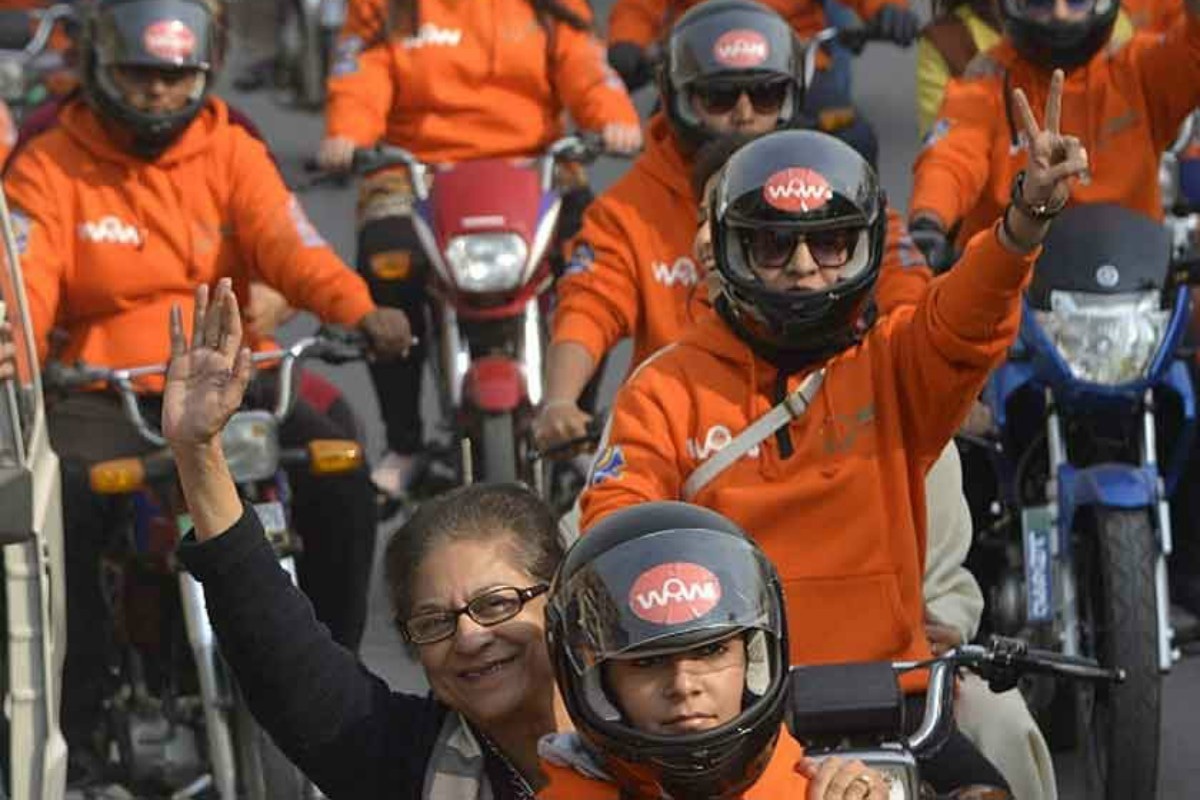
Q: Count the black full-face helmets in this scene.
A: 5